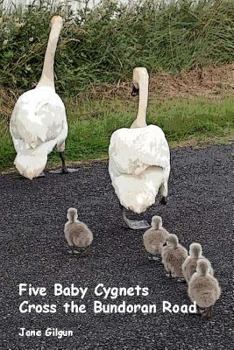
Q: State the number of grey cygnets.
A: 5